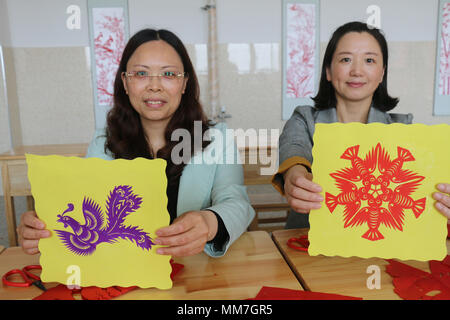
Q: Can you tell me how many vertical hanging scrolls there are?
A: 3